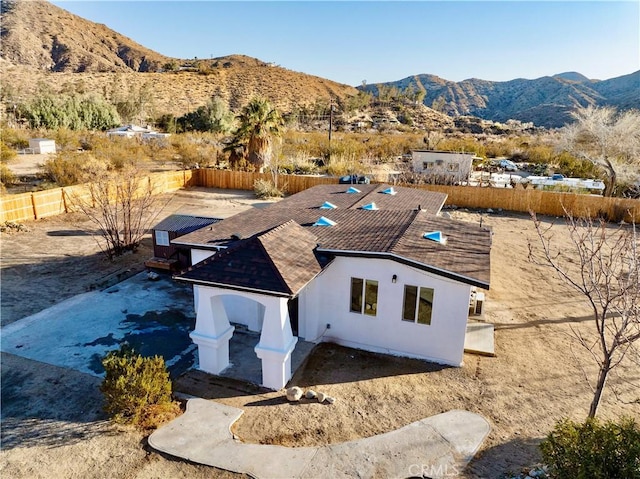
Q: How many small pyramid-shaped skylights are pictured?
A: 6